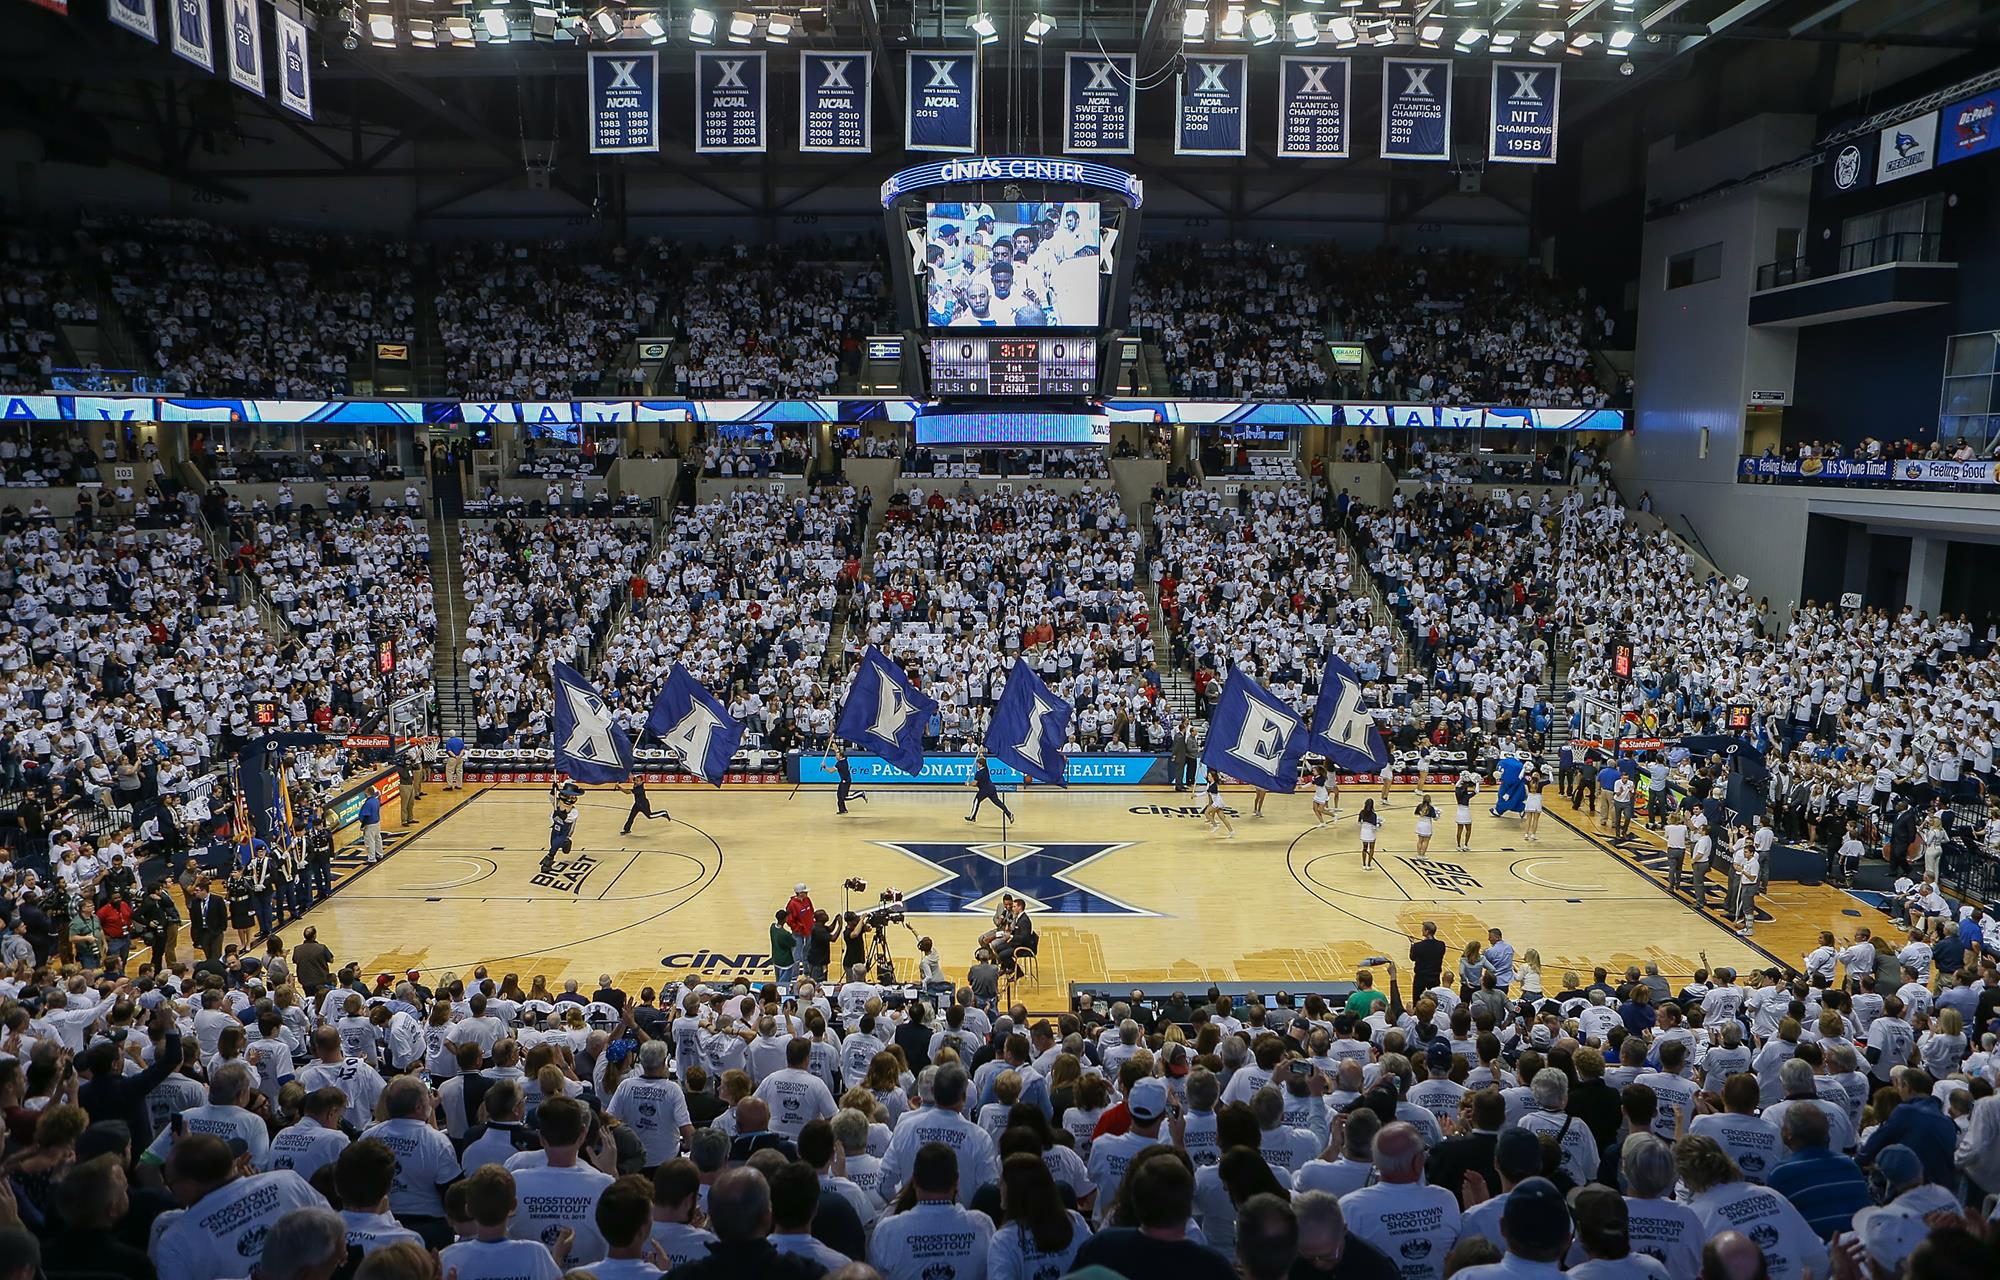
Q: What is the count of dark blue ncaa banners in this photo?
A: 6